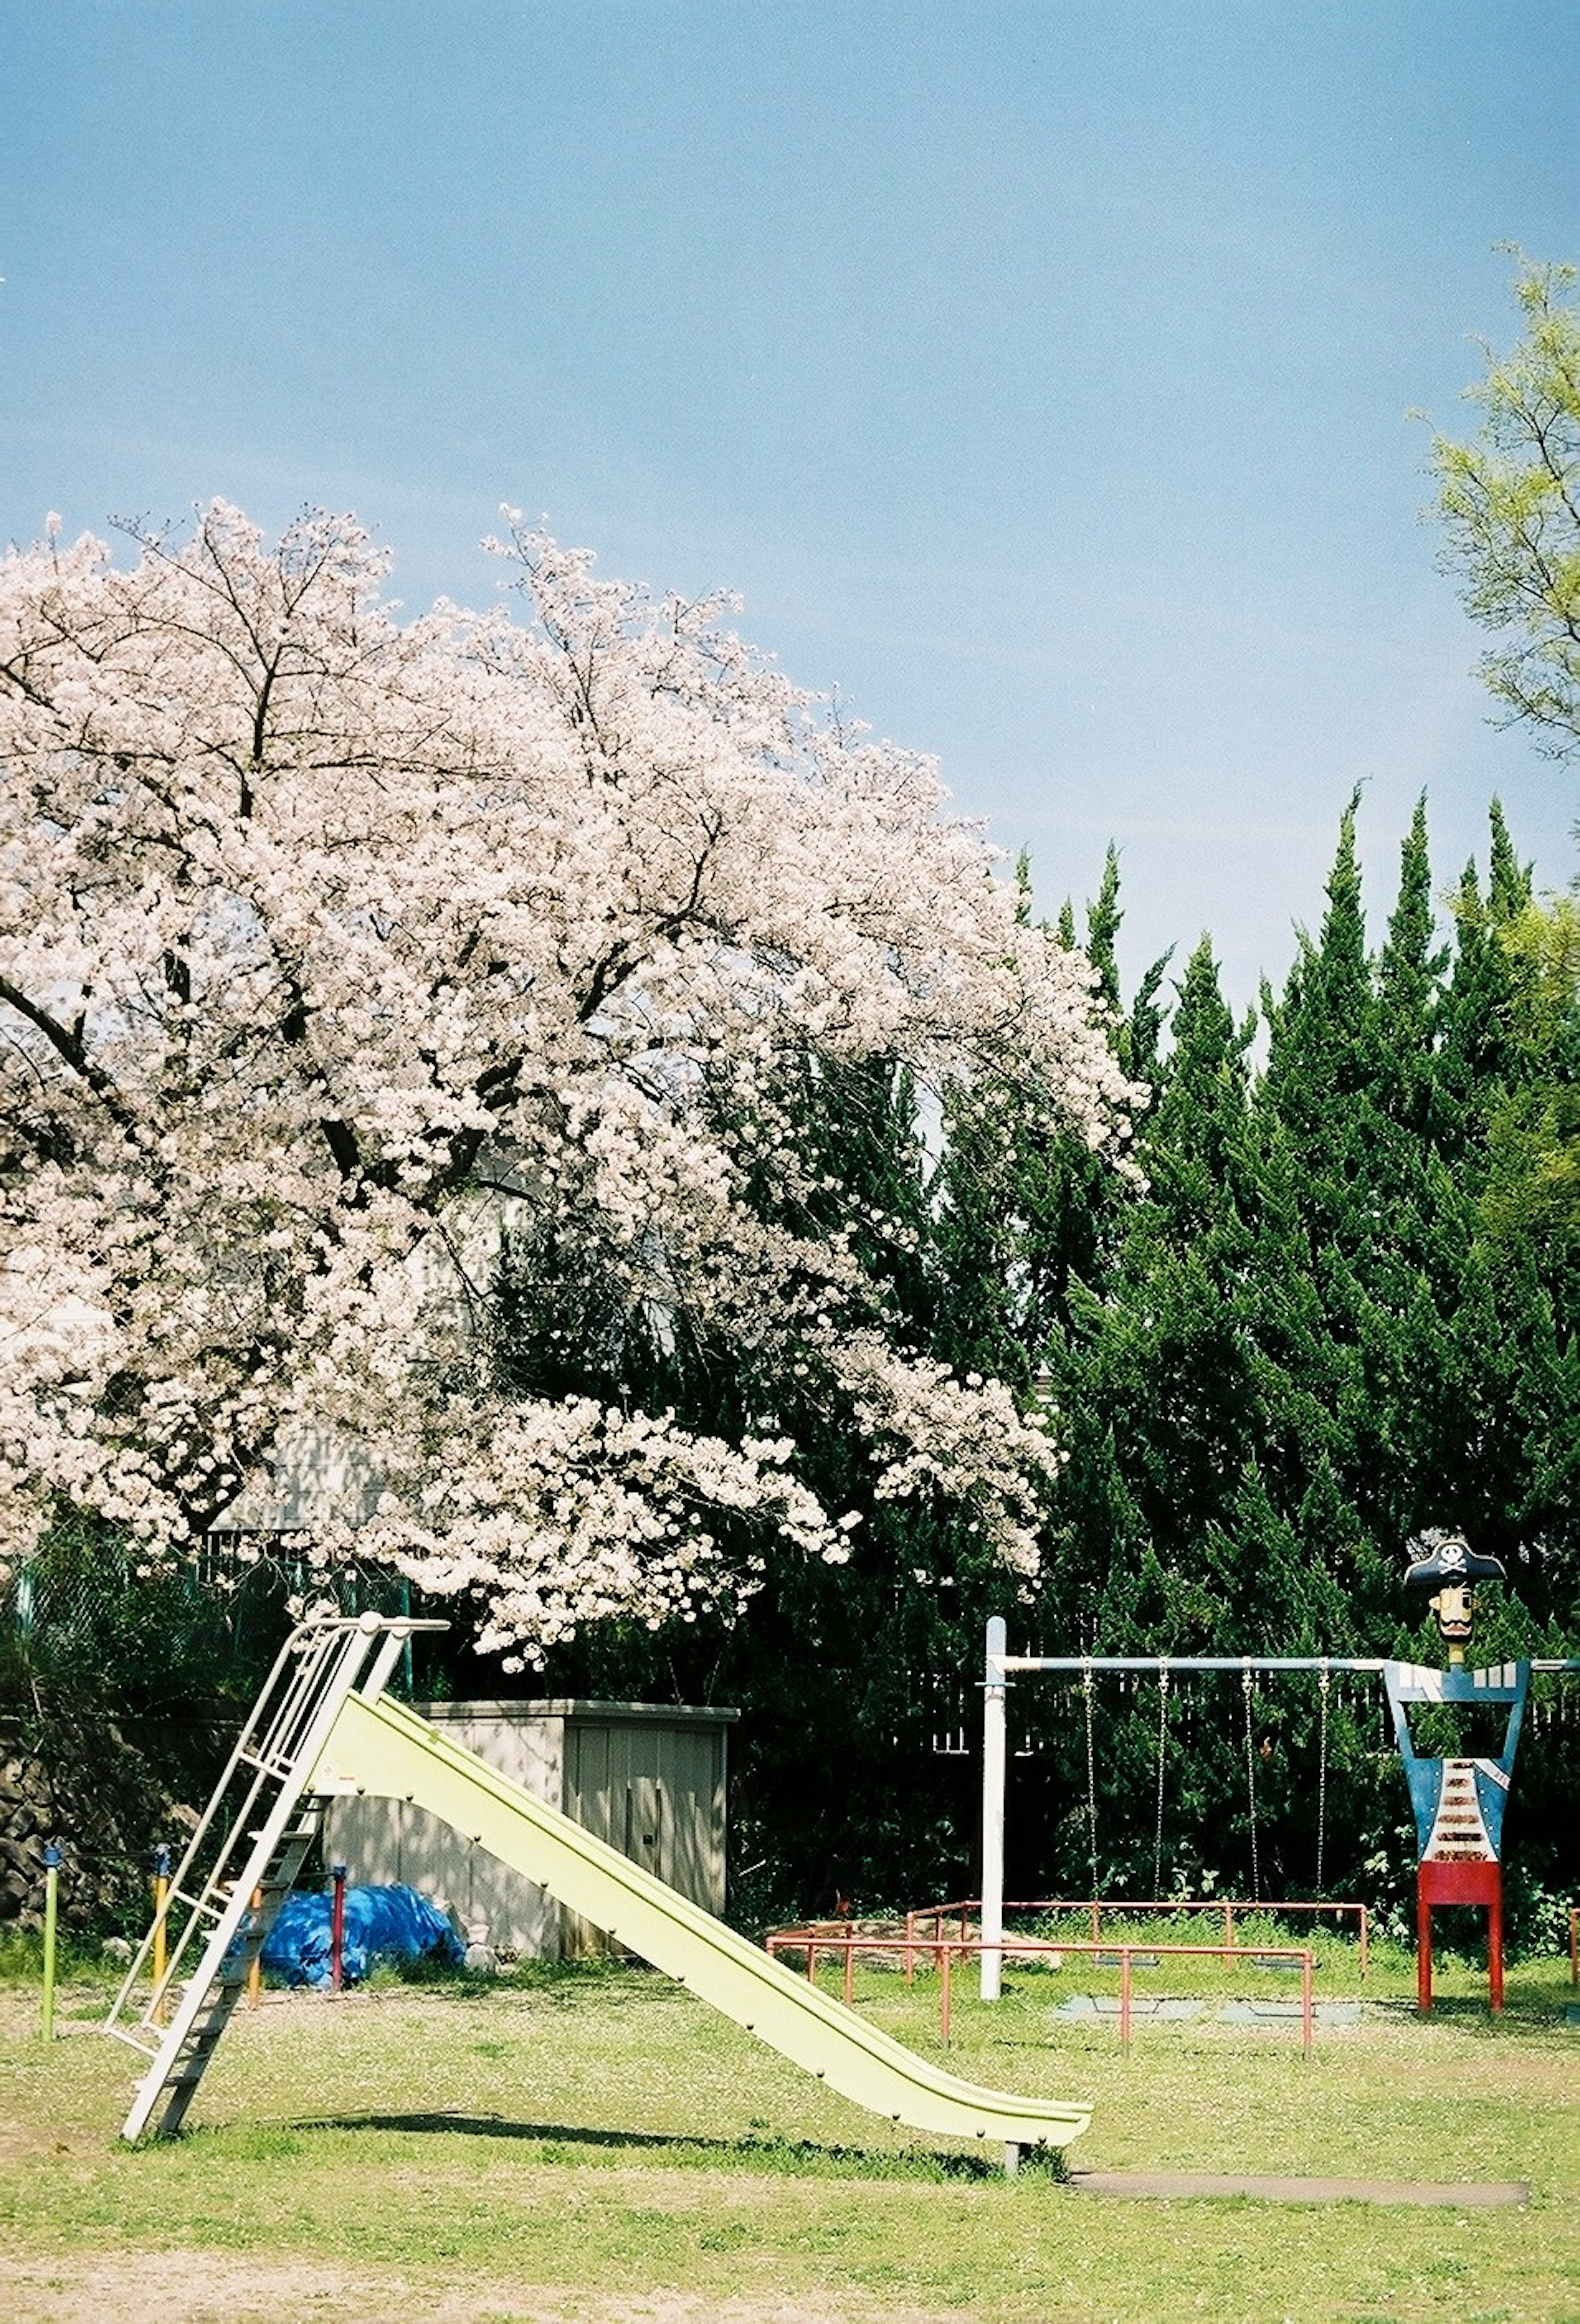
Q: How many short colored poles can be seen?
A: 4